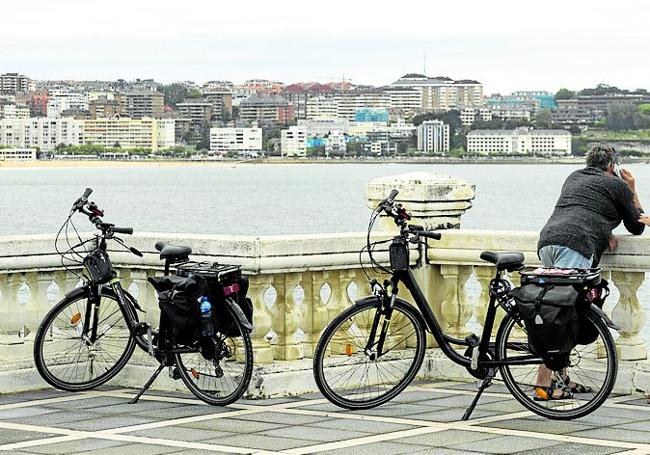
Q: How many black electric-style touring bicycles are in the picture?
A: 2